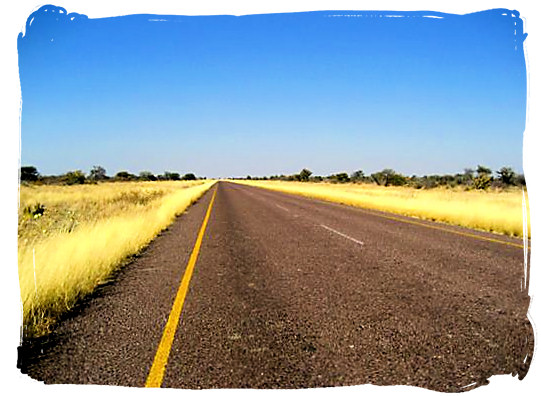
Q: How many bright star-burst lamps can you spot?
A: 0